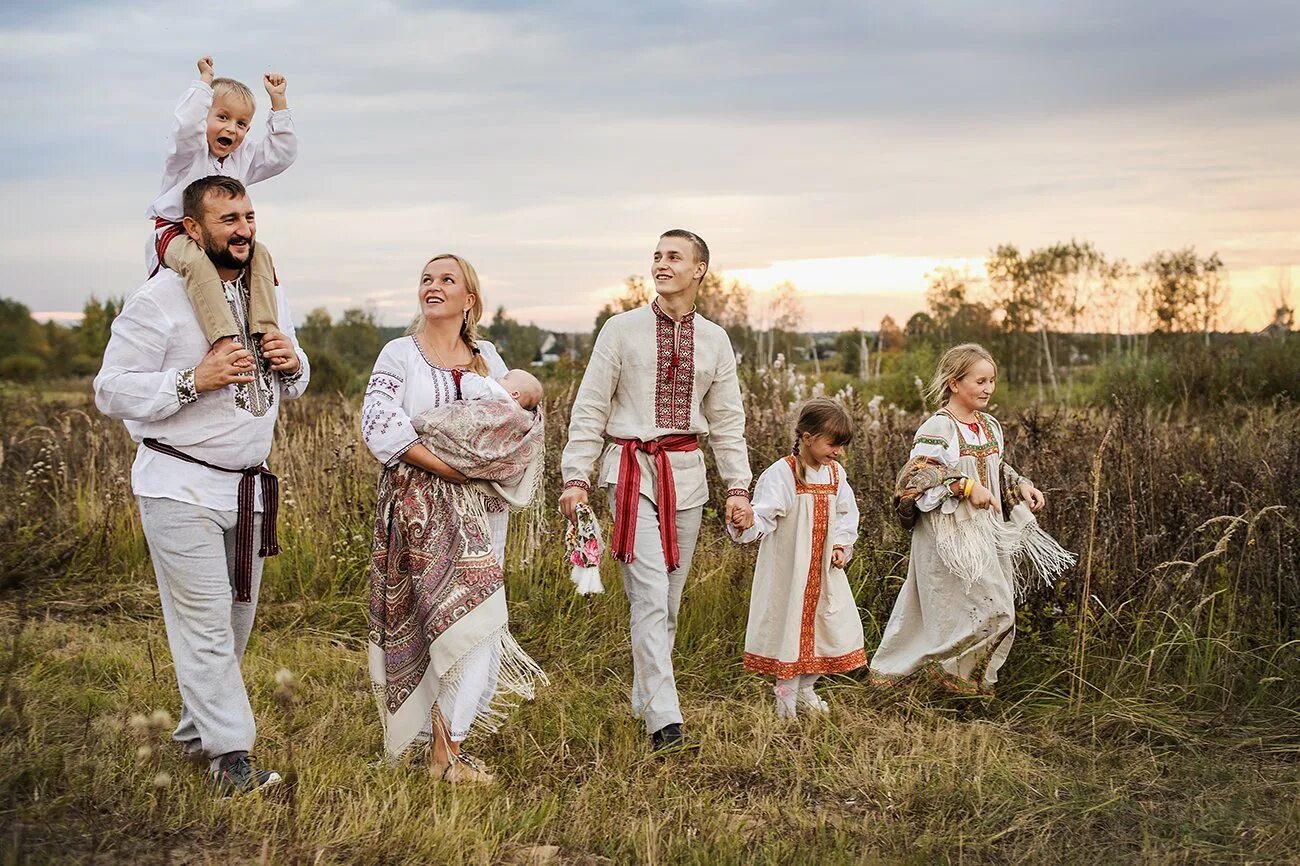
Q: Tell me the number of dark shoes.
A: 2